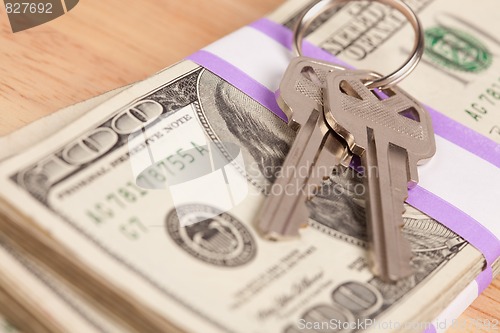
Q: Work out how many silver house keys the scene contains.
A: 2